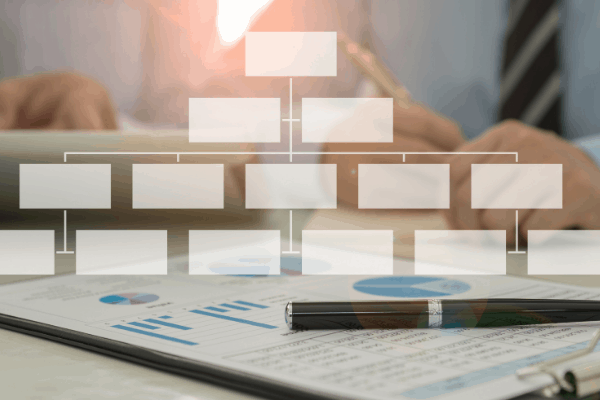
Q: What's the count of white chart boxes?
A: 14